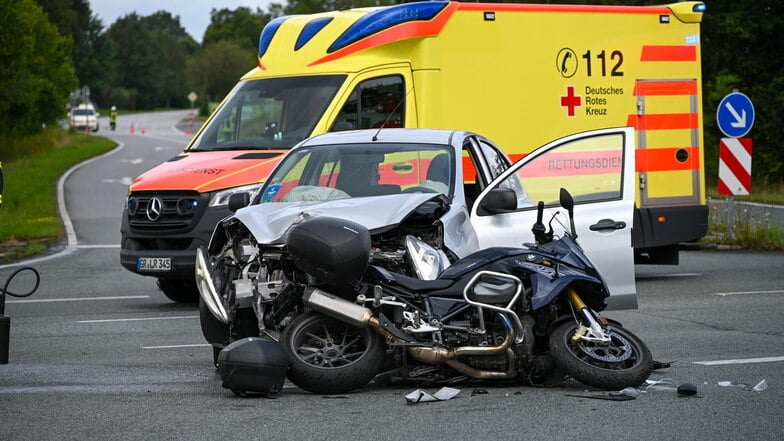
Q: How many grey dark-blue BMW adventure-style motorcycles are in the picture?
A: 1